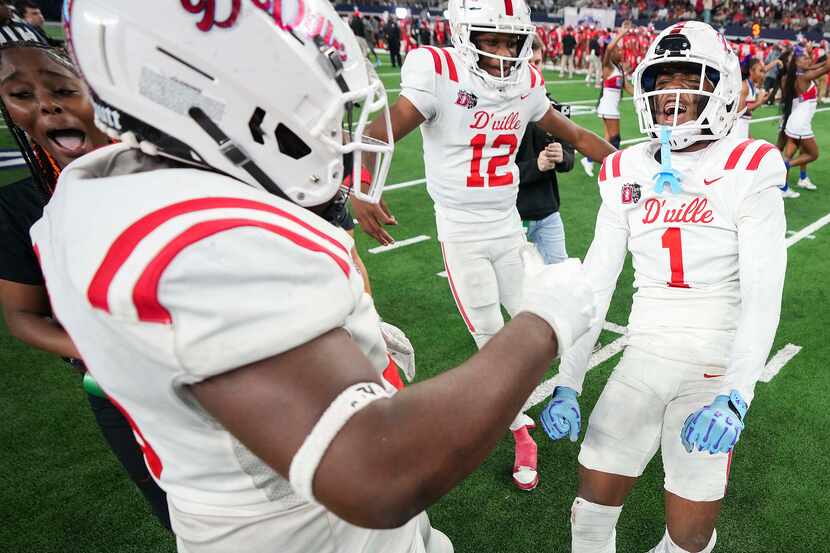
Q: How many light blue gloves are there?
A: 2